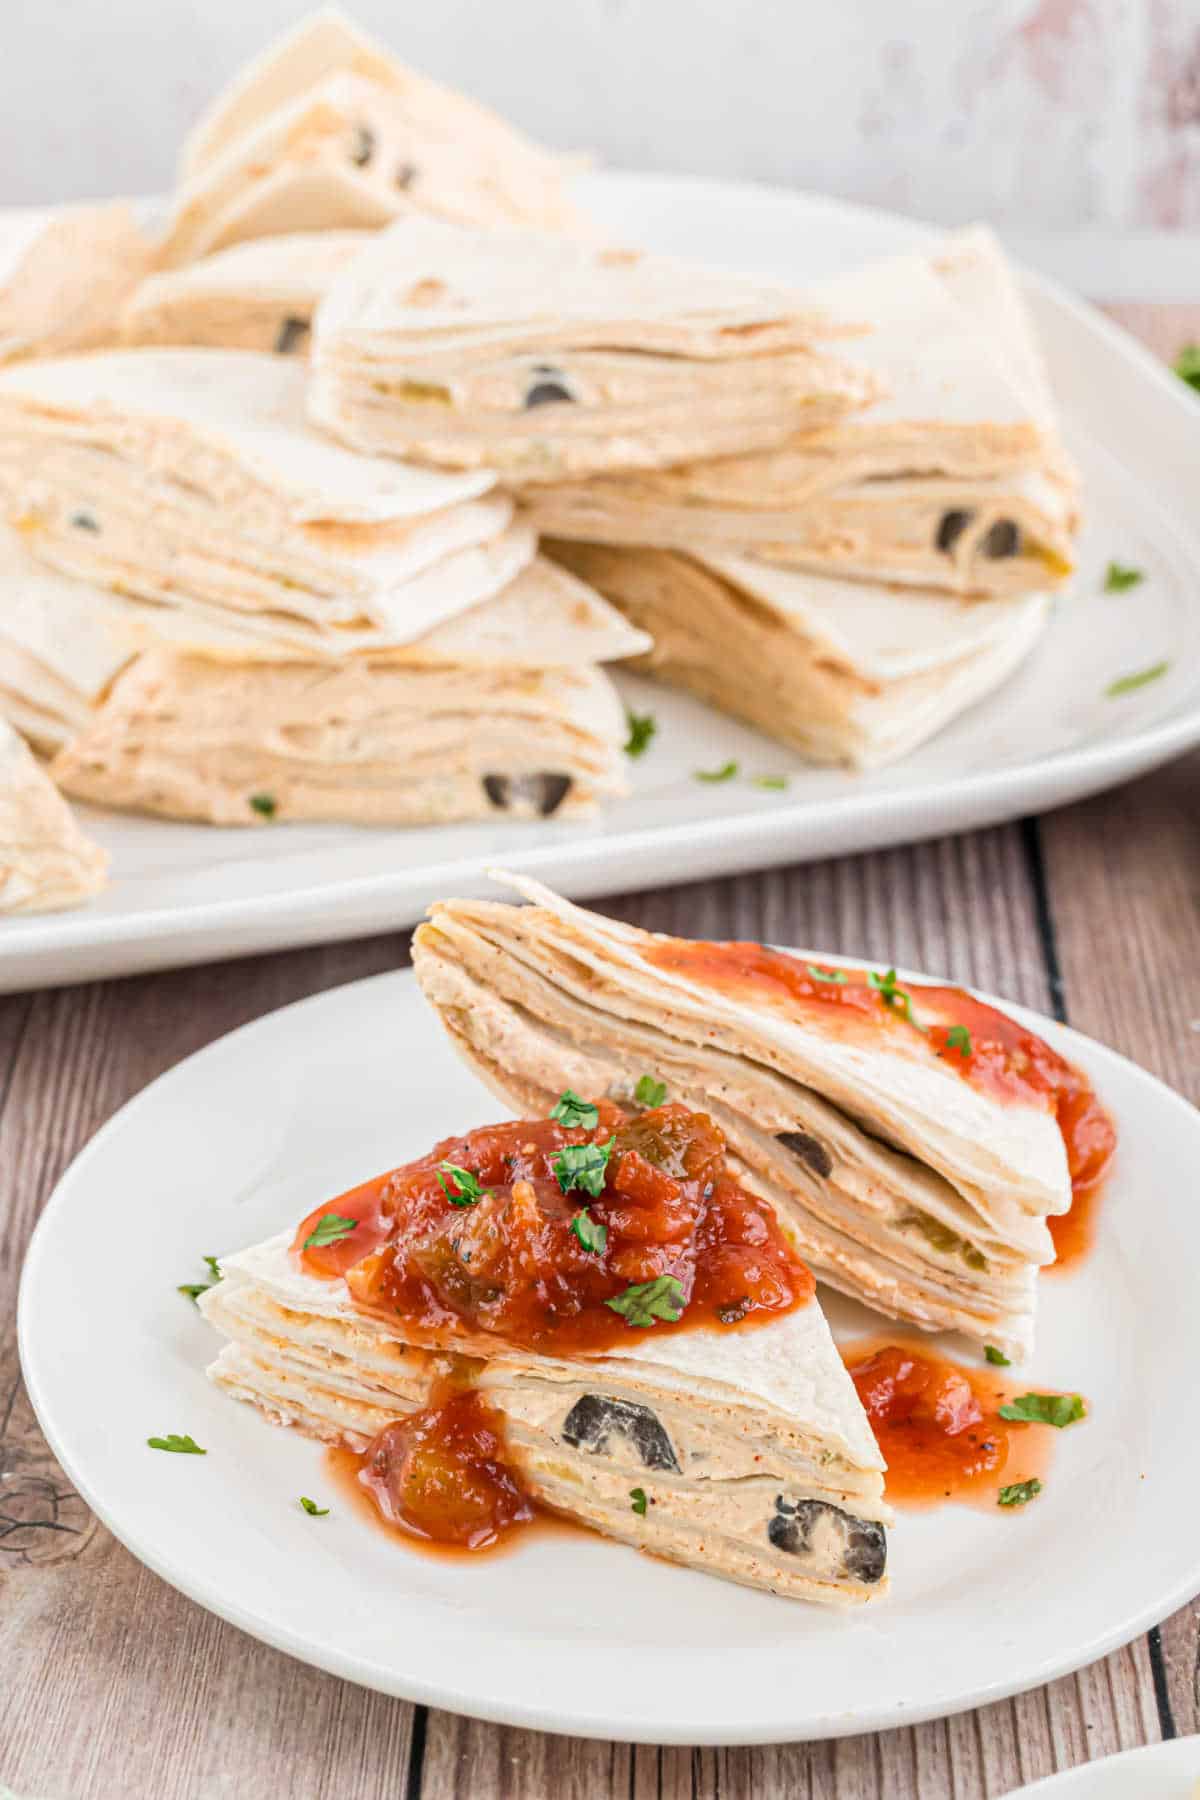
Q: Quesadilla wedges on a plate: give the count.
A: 2